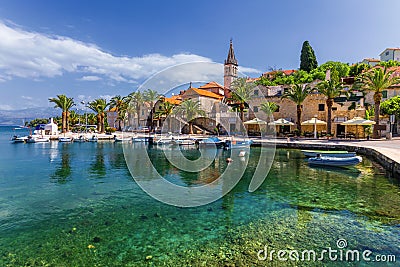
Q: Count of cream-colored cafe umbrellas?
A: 4